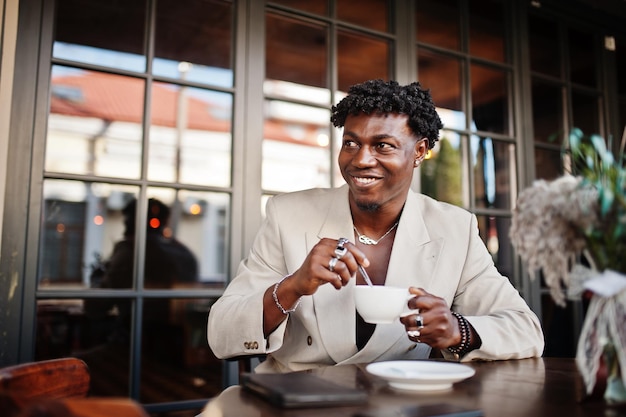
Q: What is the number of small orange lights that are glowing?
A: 5